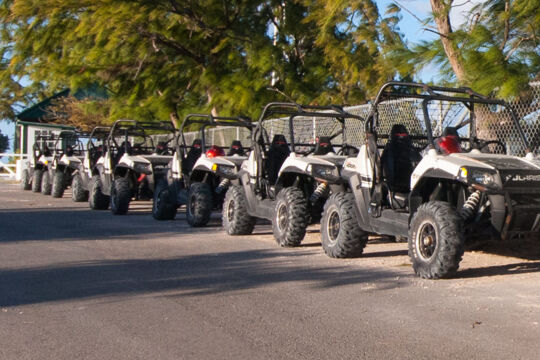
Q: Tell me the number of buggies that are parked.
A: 7